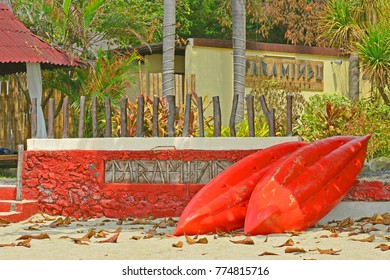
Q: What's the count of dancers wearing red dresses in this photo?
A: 0